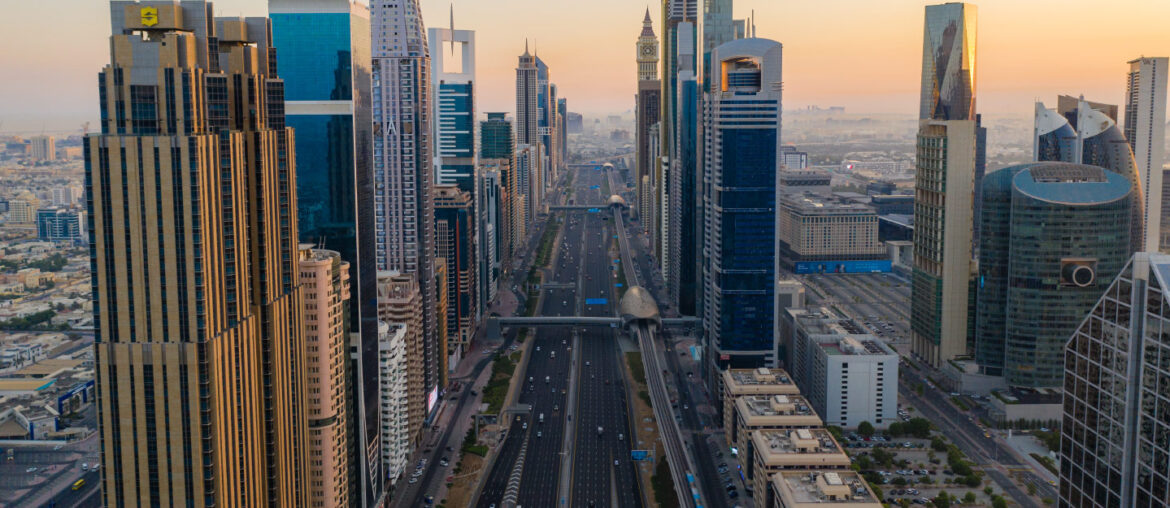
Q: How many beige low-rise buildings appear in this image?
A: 4